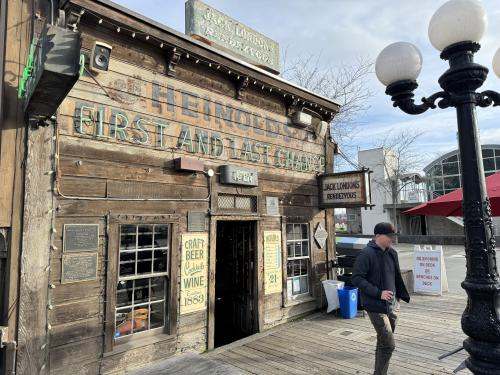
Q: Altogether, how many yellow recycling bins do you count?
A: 0